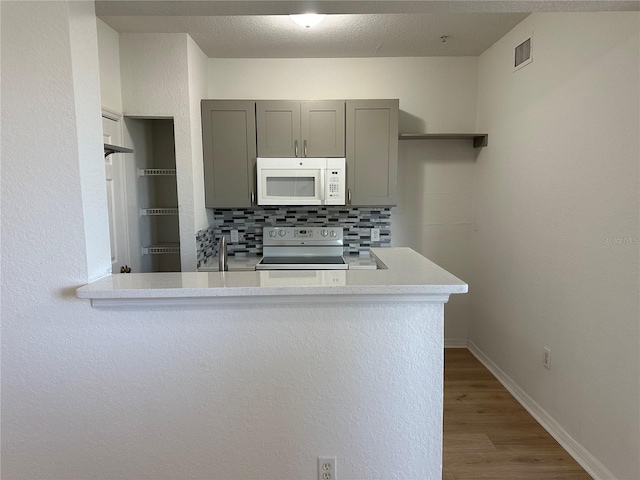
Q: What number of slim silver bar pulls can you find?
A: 4